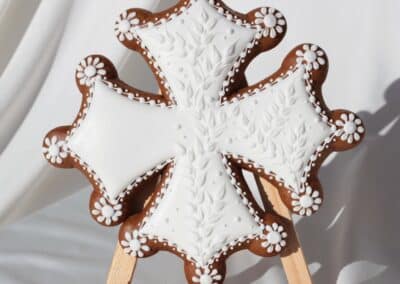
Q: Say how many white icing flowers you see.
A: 11